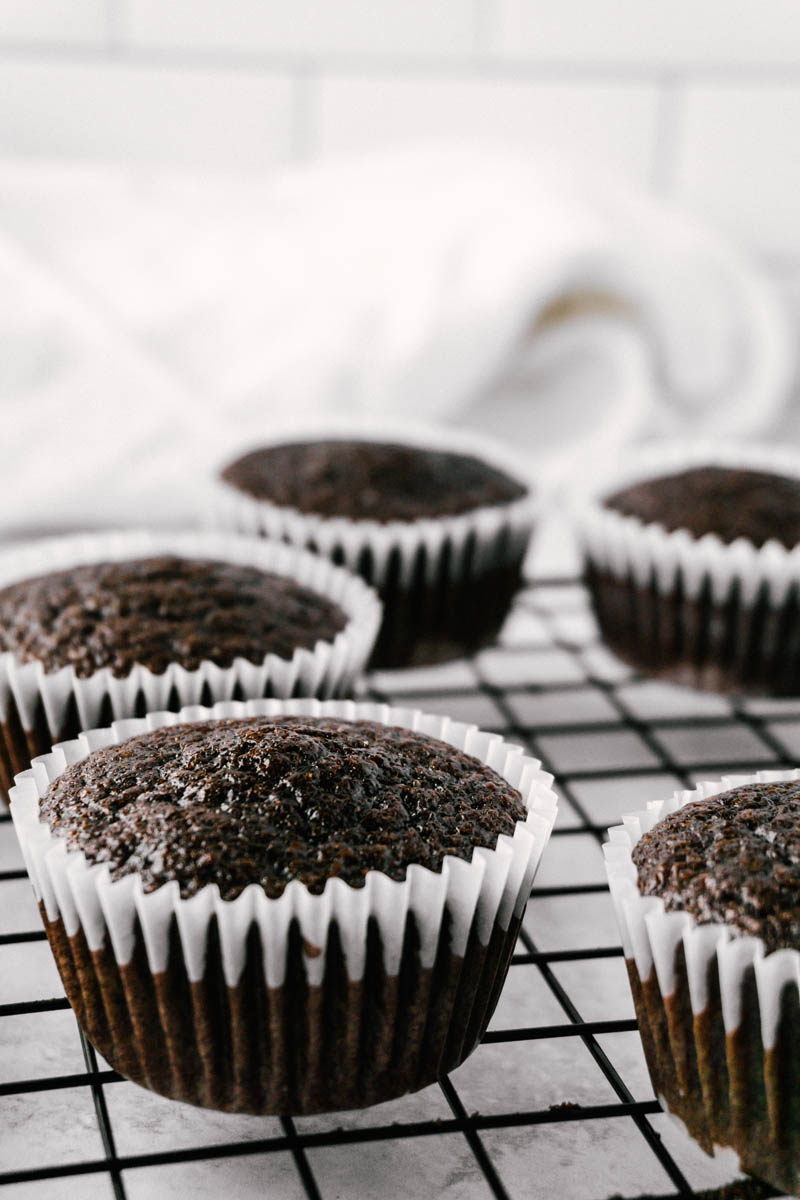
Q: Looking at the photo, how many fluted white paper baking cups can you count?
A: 5